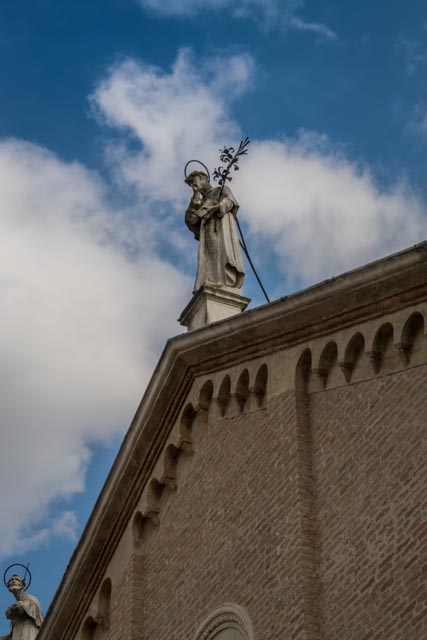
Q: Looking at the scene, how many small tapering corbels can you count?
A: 12